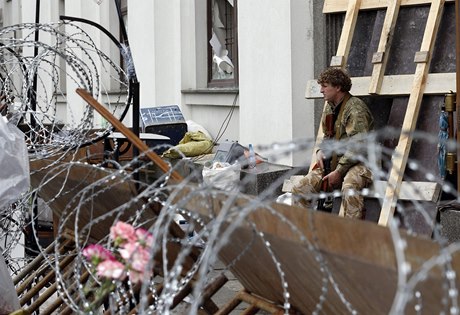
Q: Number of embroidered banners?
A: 0